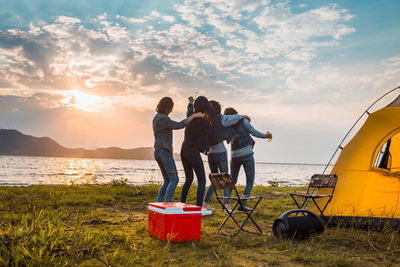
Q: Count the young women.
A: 4